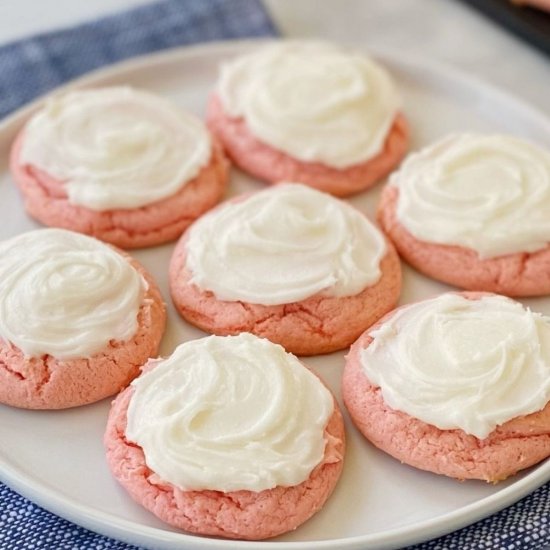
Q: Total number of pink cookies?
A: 7